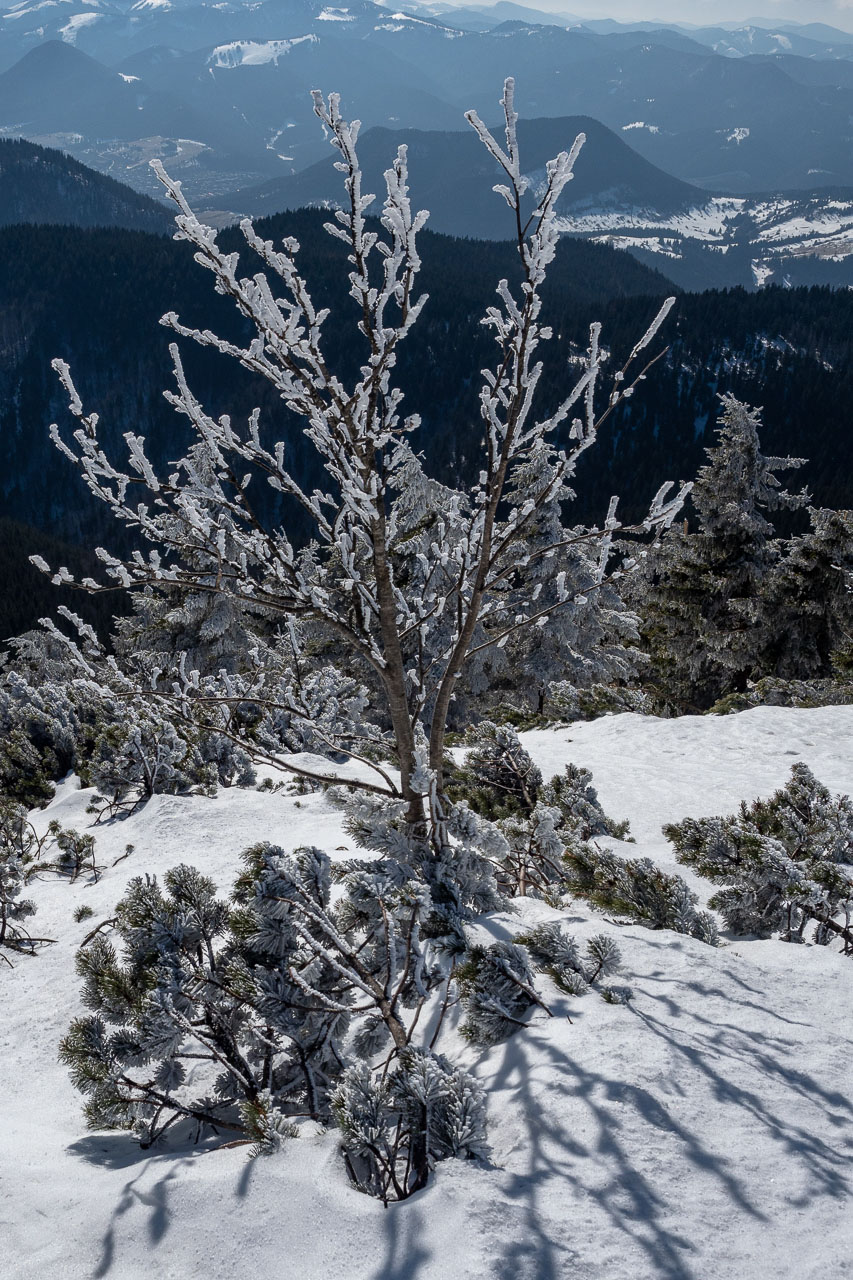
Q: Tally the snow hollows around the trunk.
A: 1